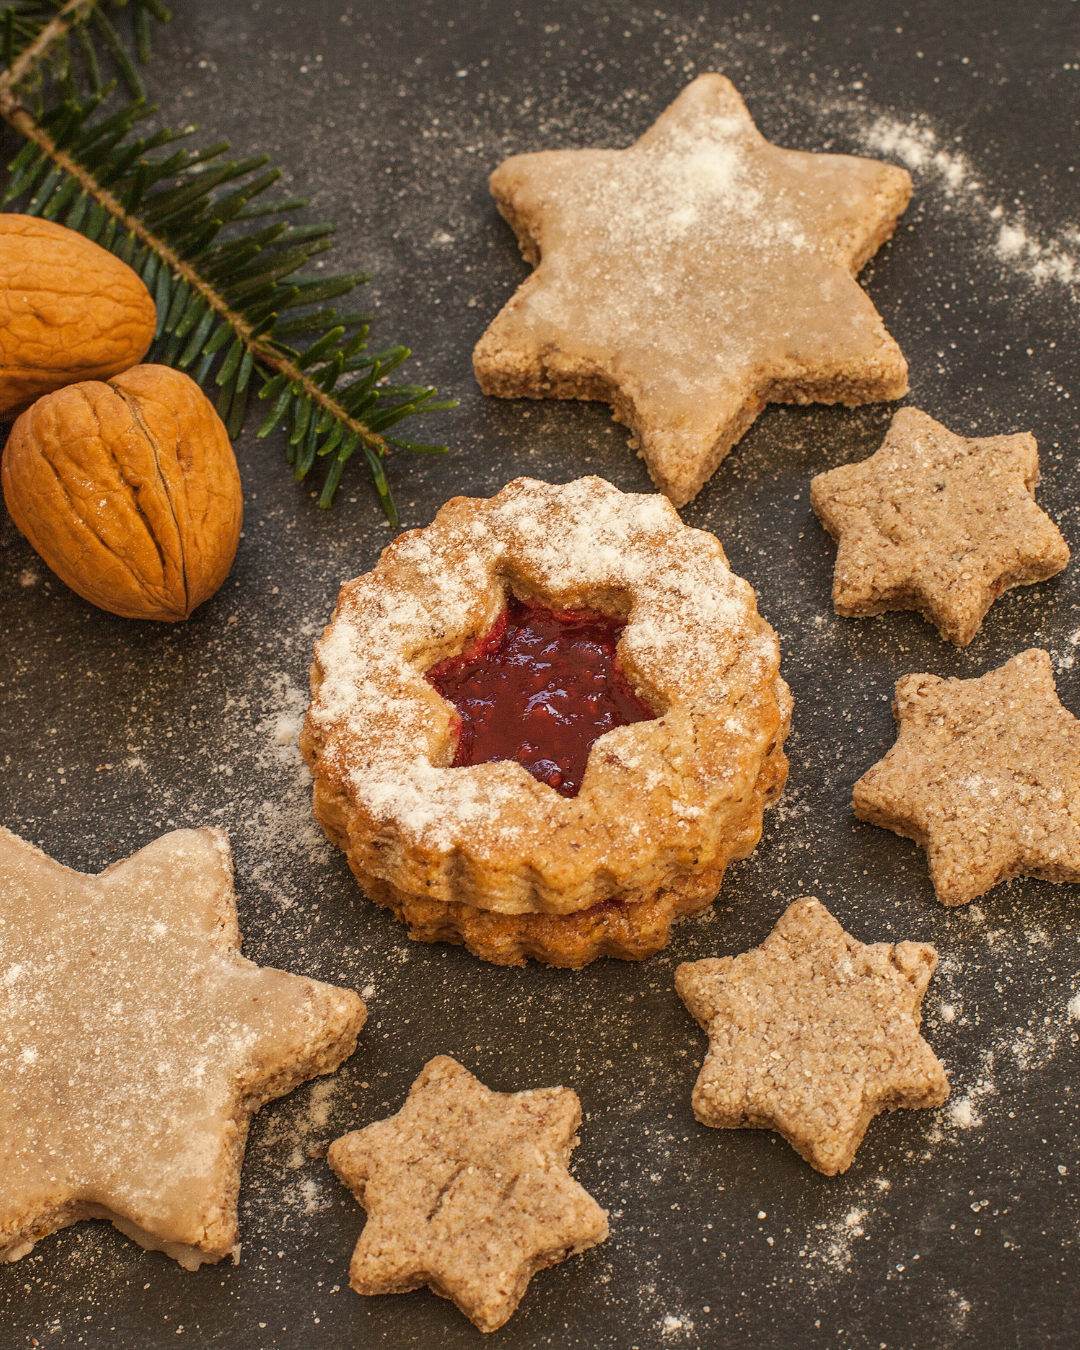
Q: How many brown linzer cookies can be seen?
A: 1